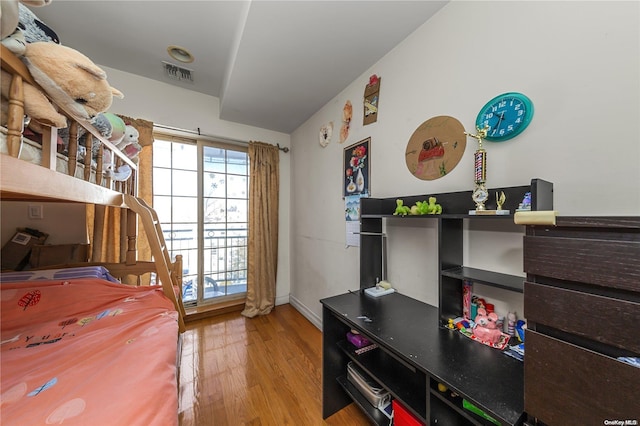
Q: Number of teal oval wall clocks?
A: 1